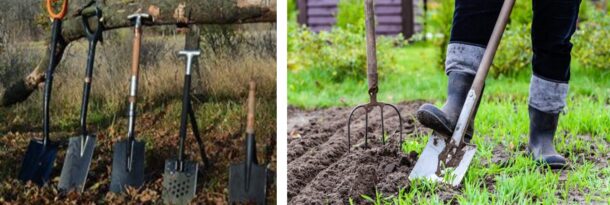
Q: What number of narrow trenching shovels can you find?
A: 0